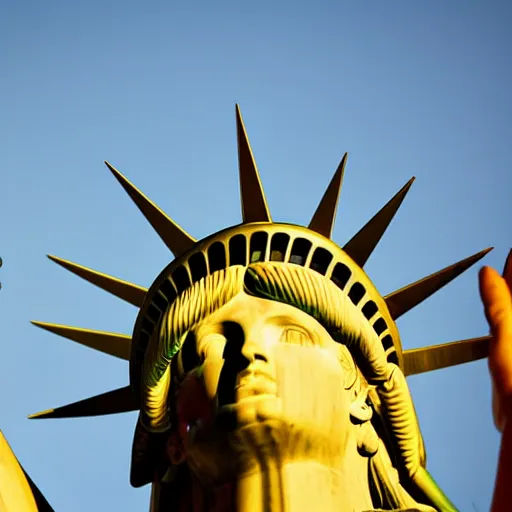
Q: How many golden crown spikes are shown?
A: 9